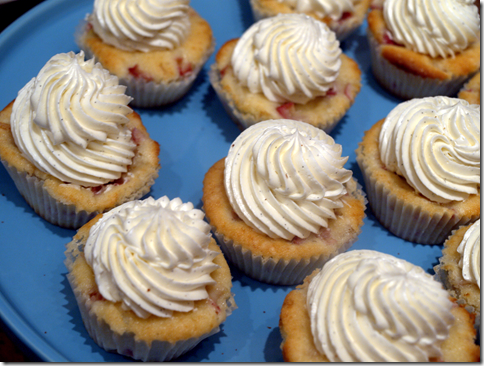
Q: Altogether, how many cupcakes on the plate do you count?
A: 11